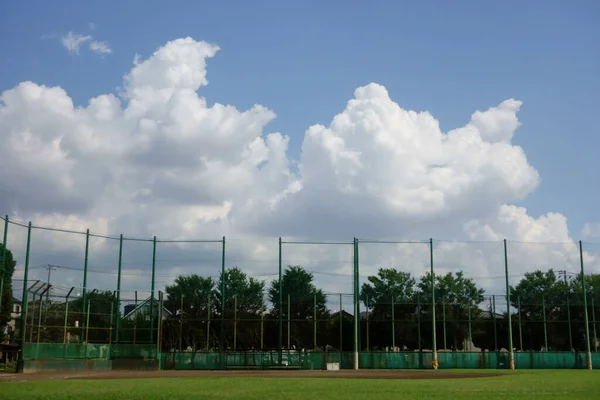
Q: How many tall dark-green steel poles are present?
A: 11